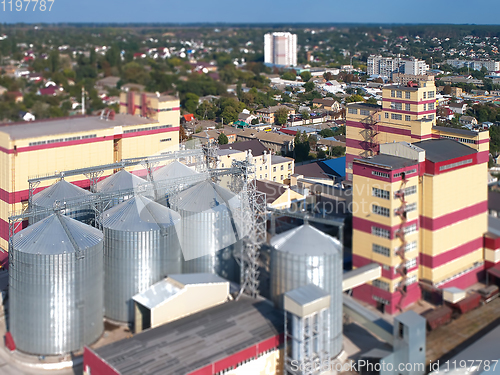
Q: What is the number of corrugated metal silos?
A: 7